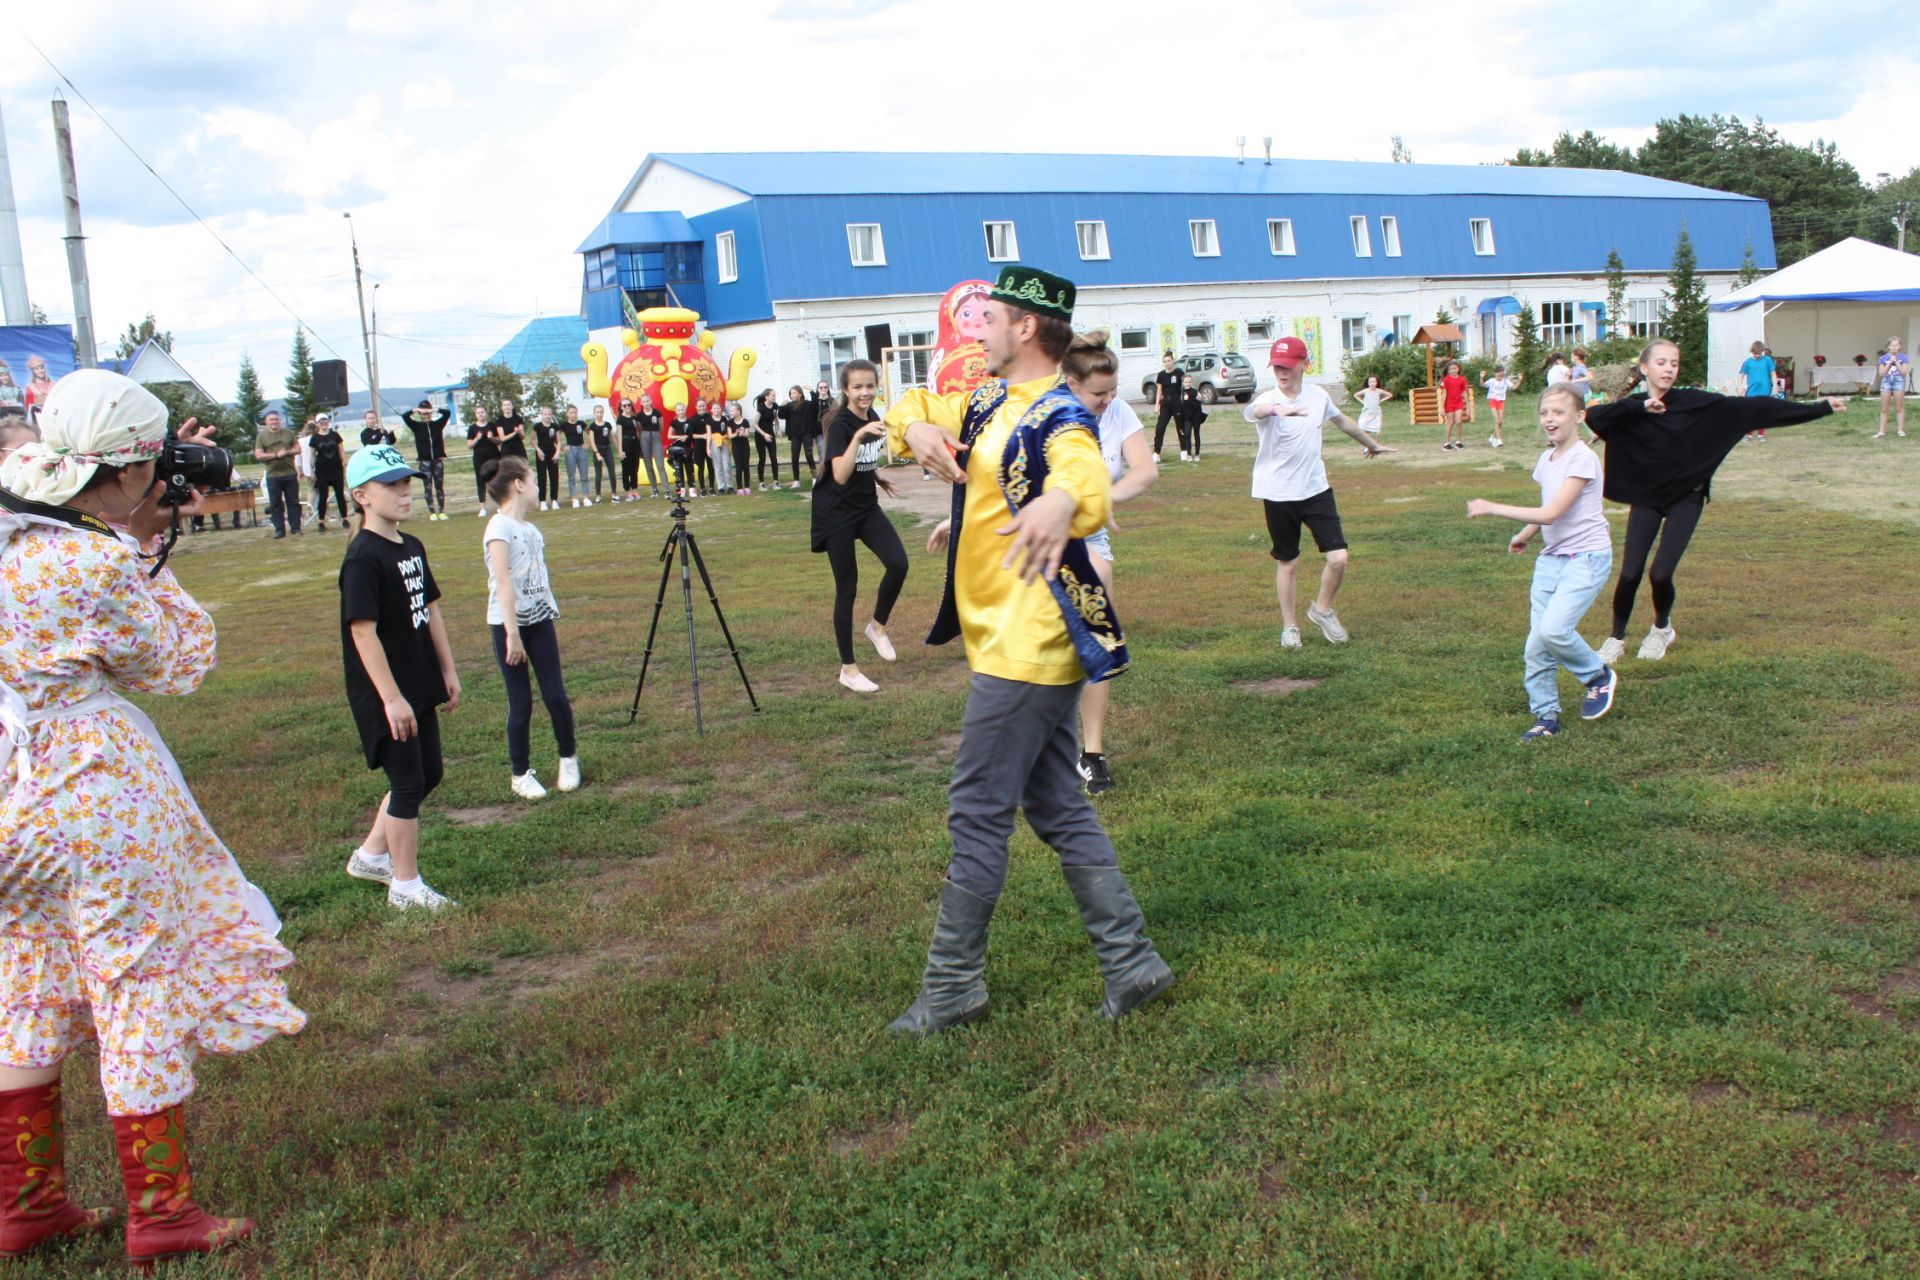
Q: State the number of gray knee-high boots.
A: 2